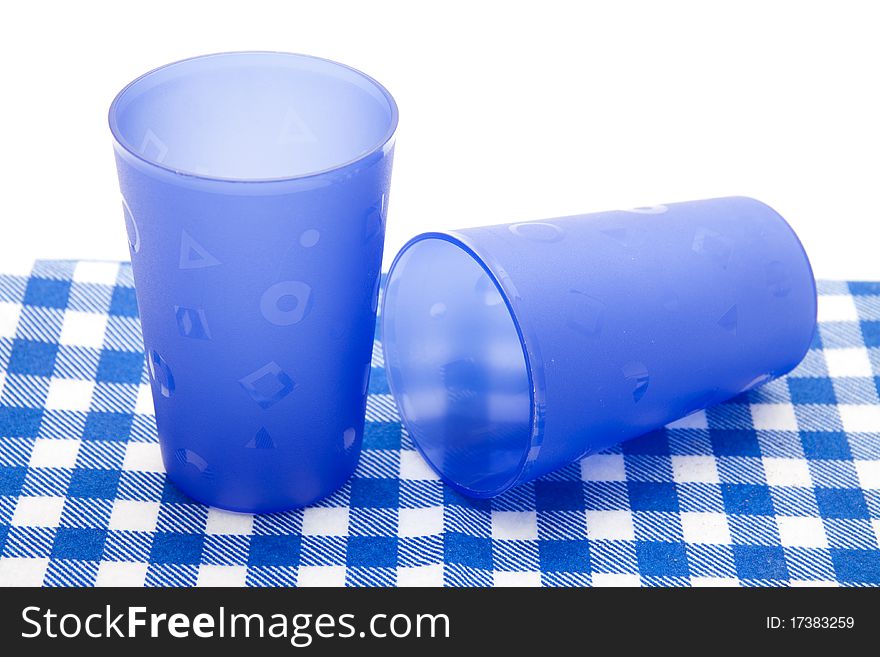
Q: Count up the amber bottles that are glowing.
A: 0